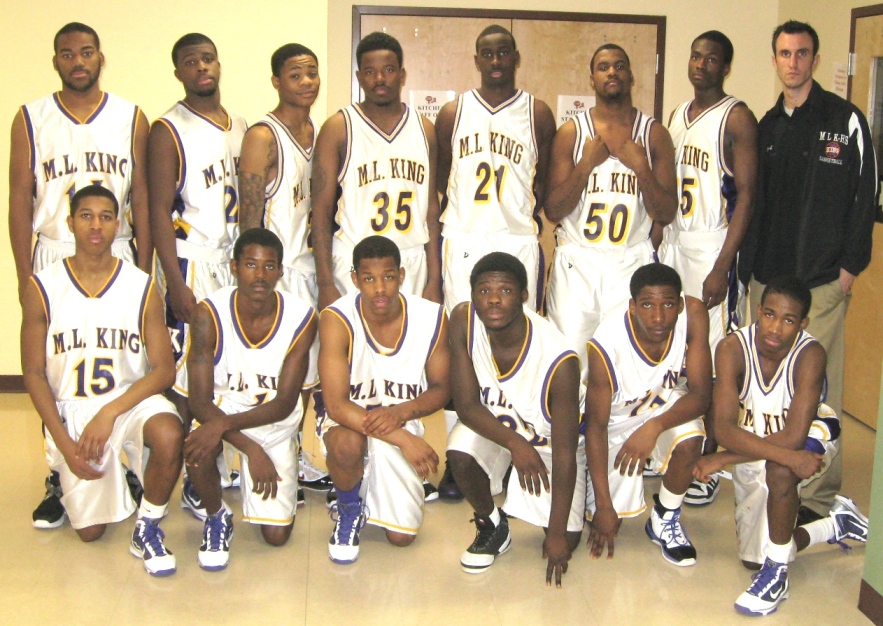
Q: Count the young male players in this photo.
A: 13